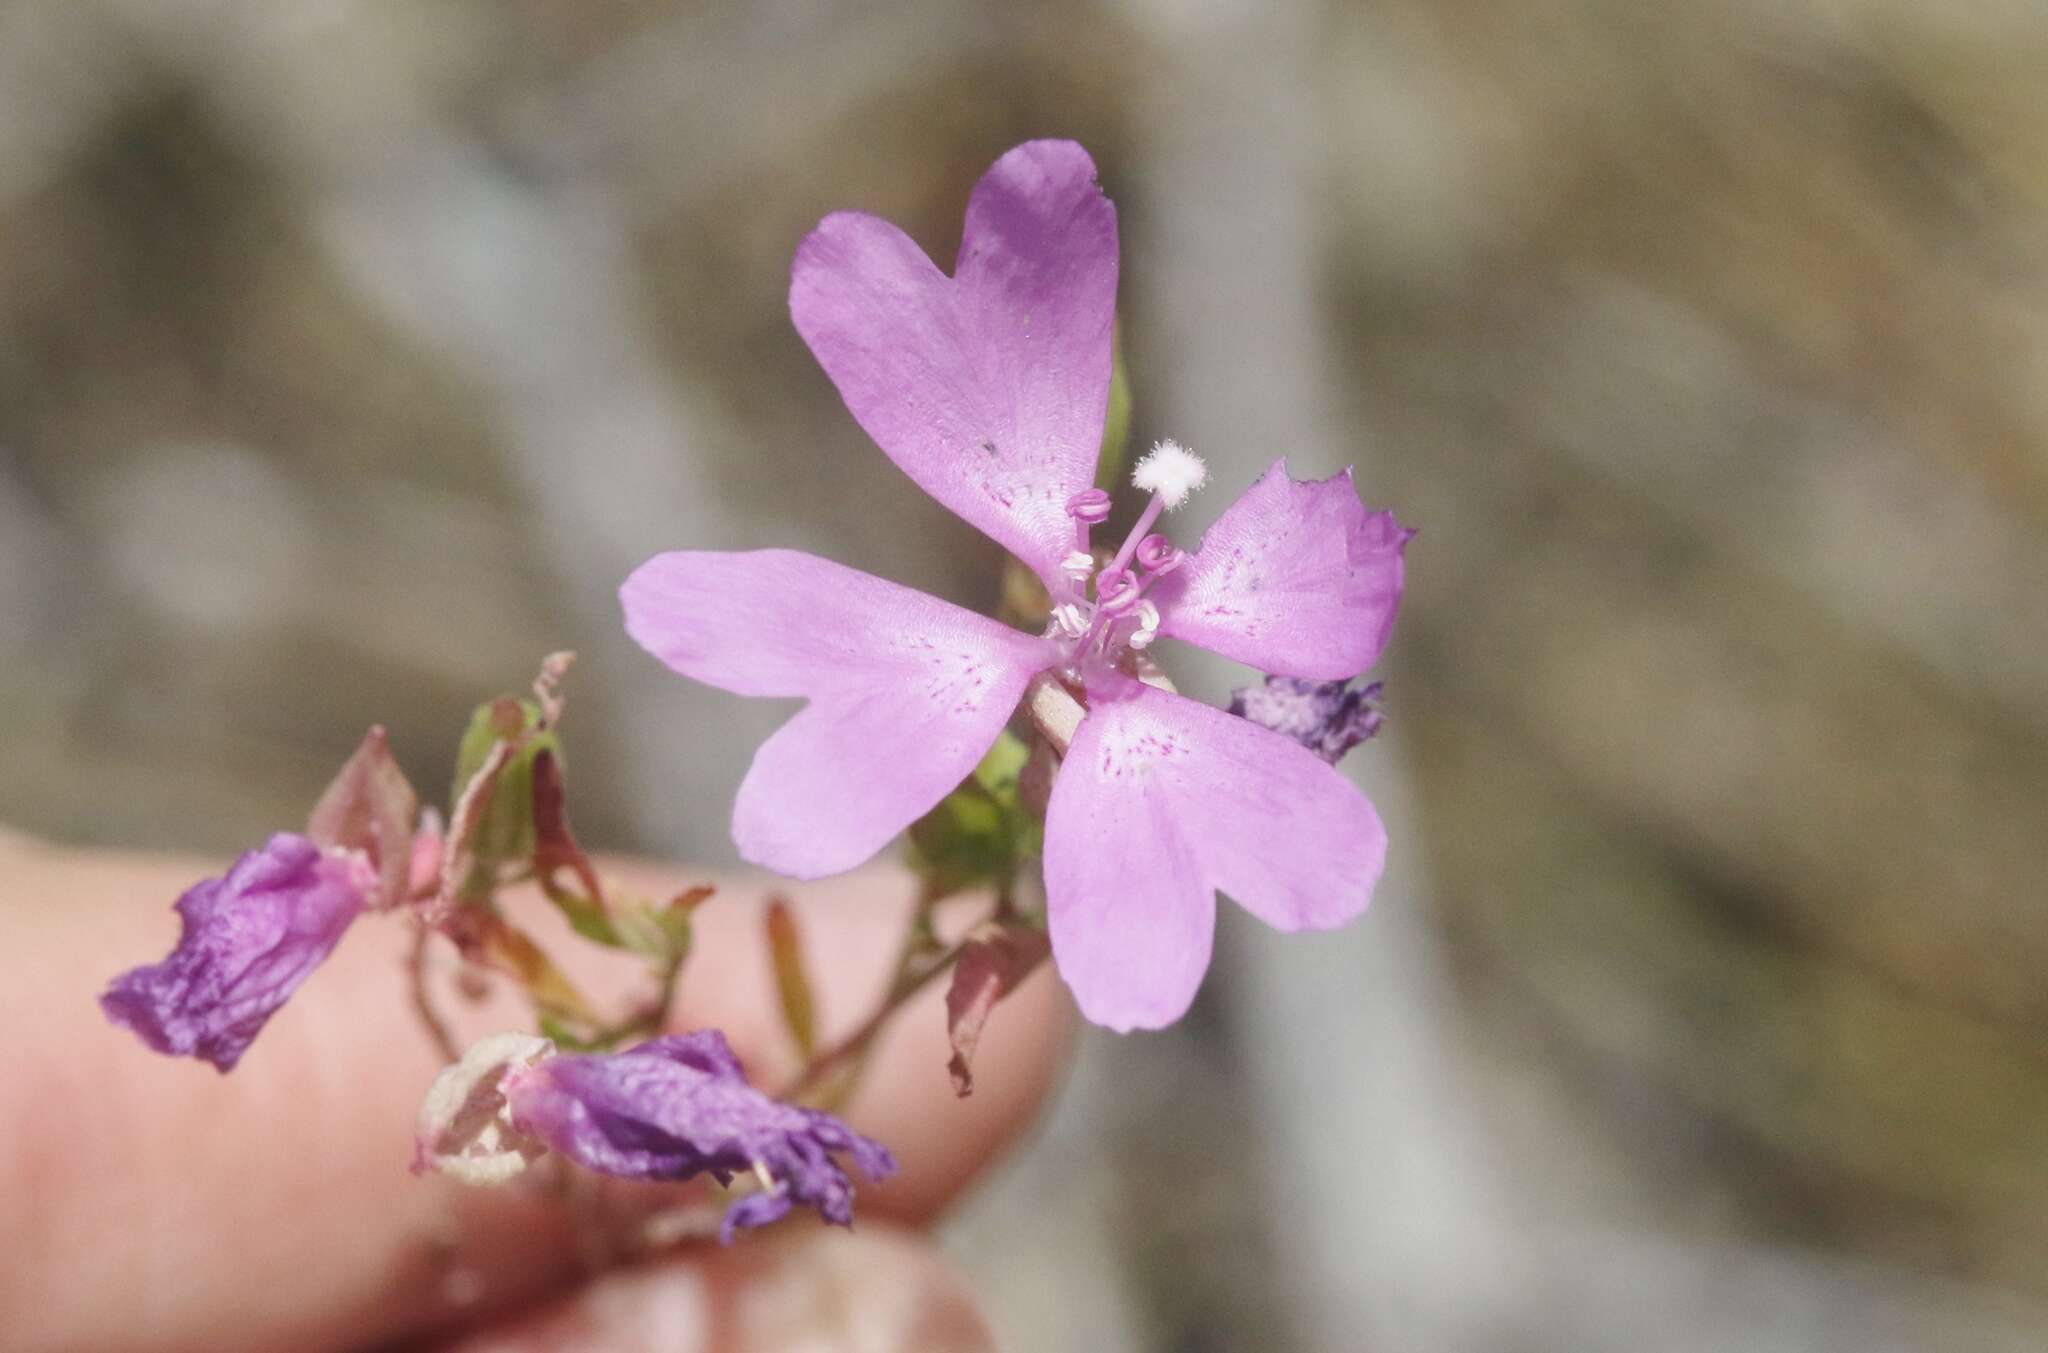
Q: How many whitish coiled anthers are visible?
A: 3